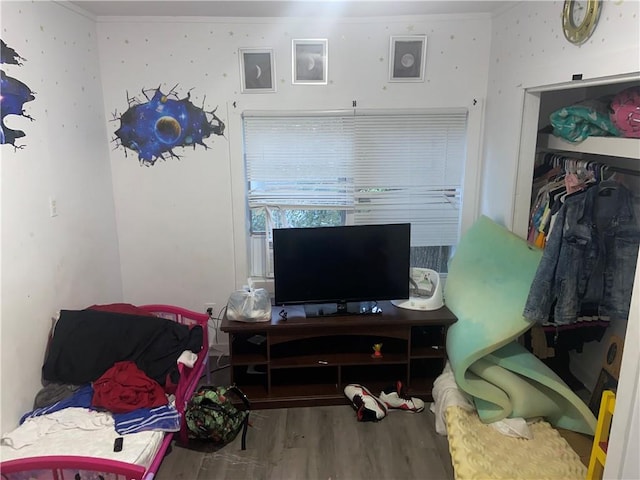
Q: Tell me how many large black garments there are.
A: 1